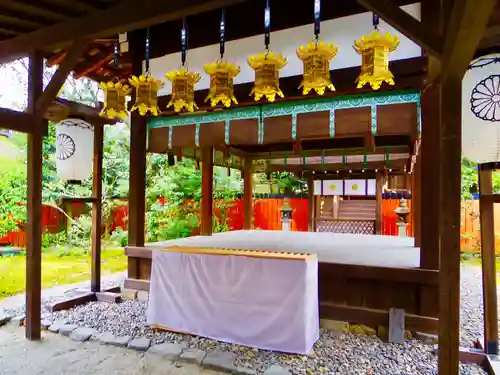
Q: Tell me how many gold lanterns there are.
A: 7